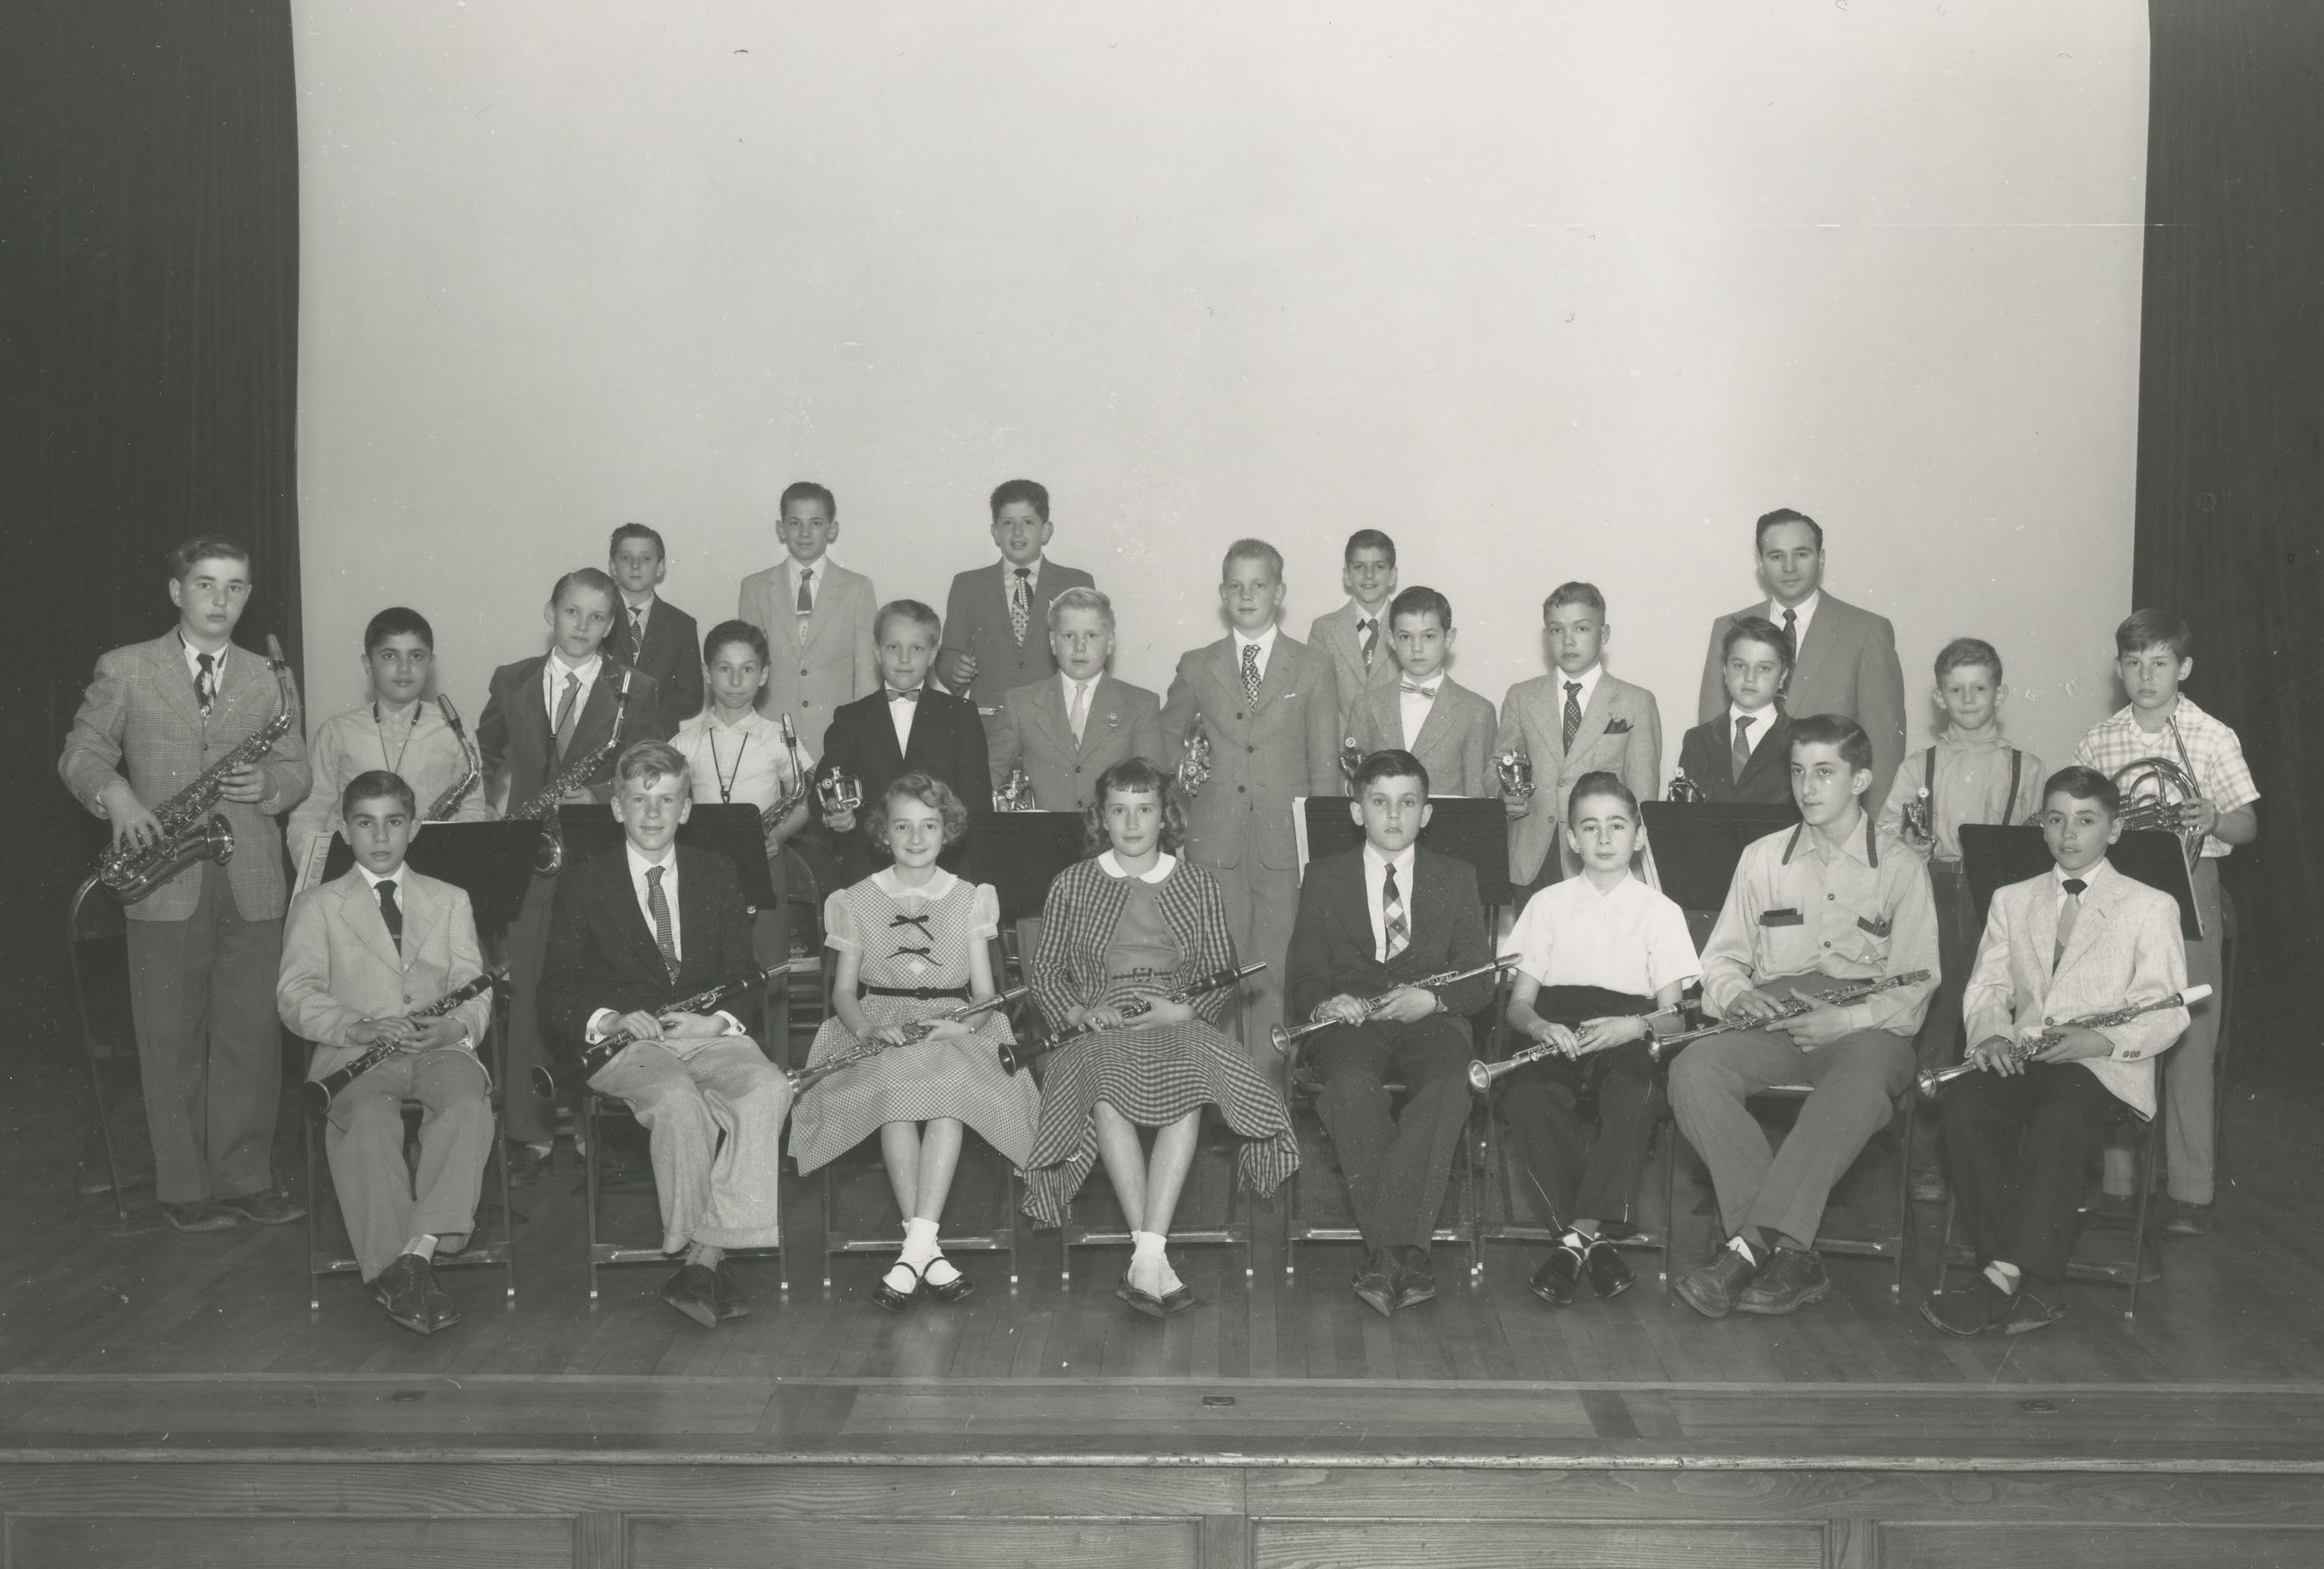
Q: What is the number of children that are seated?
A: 8